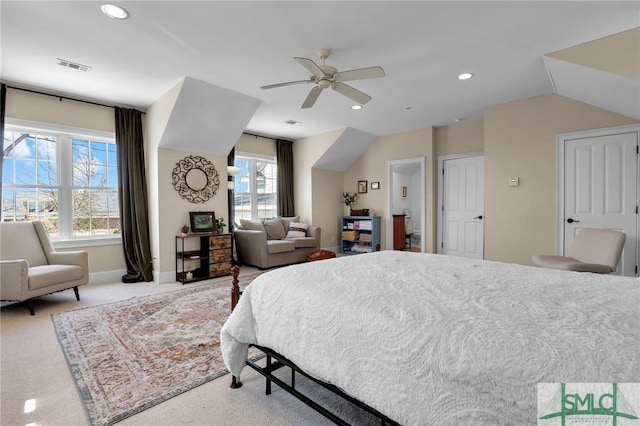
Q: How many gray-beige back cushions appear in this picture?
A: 3